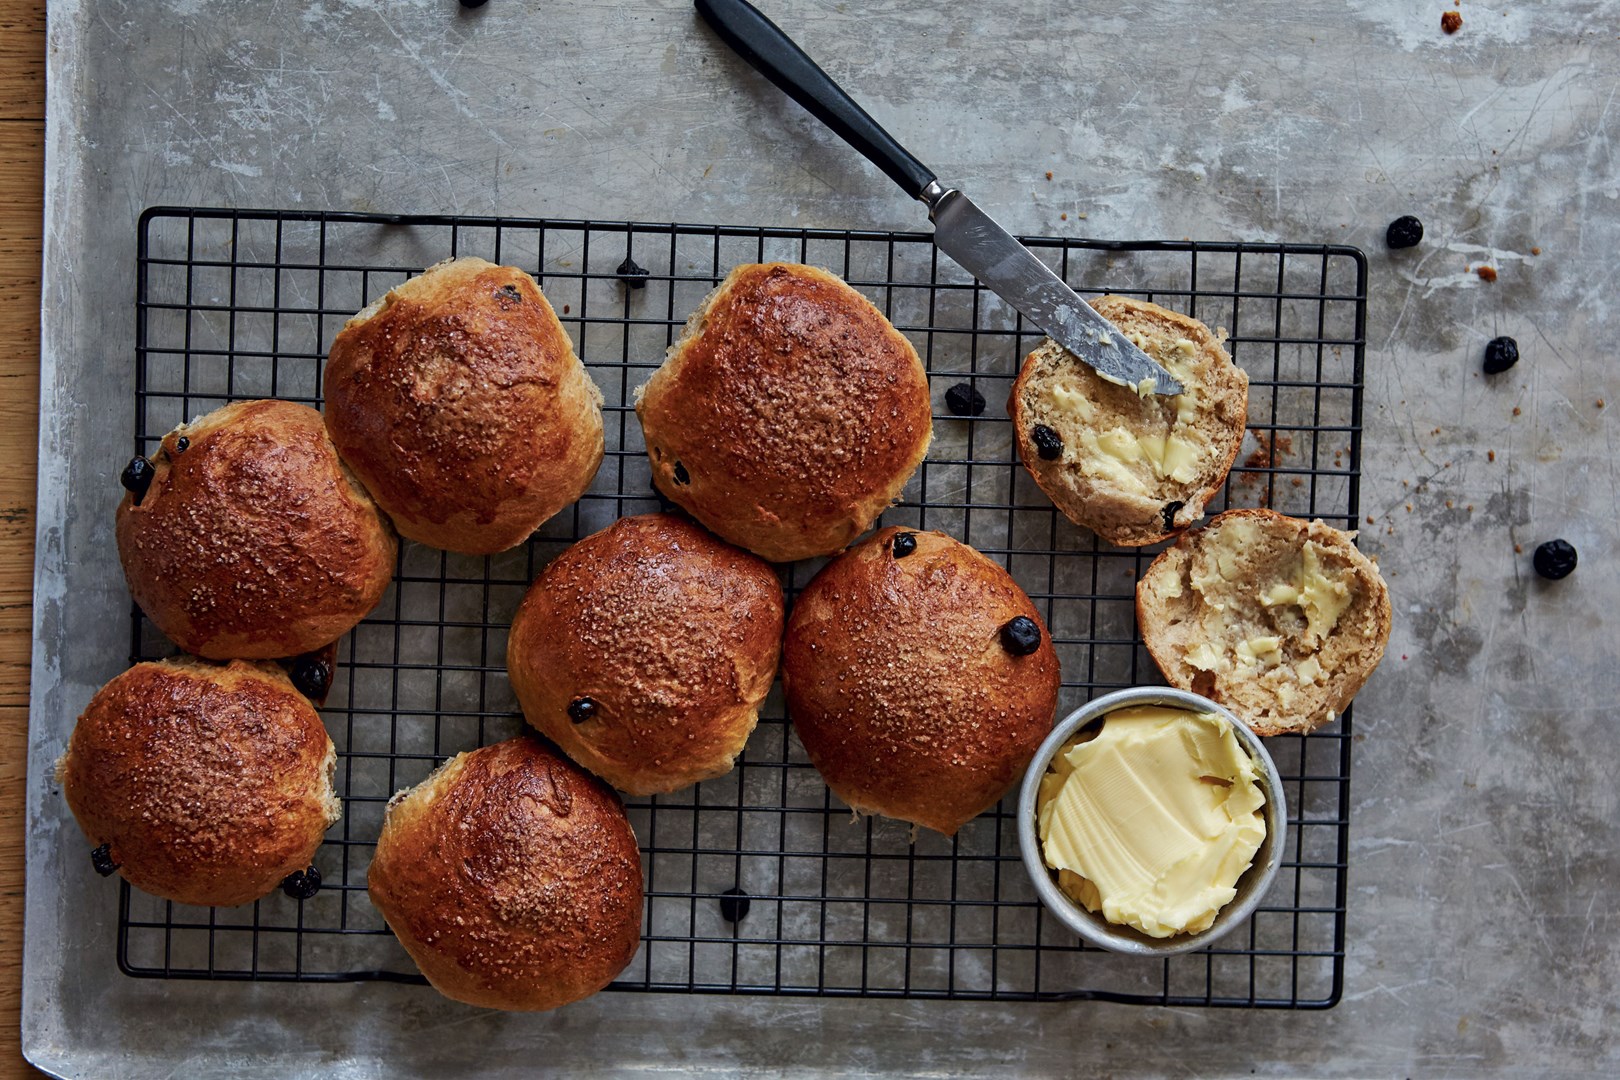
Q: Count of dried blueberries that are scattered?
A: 7